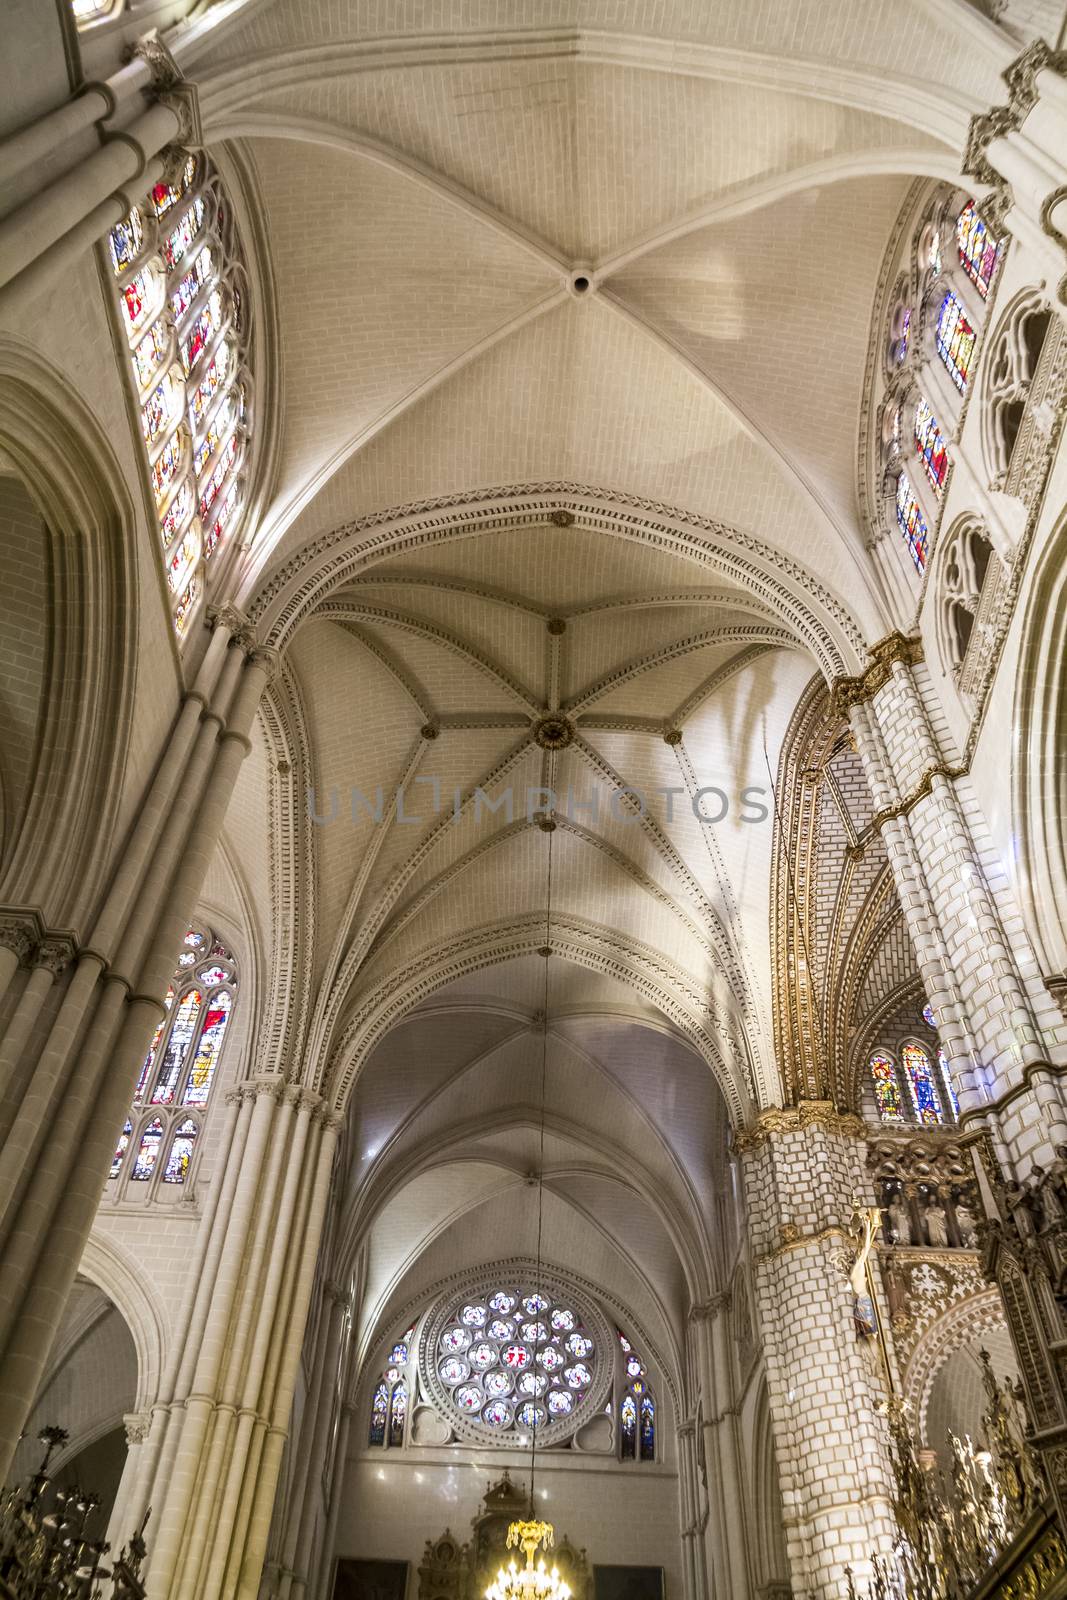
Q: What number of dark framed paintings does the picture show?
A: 2